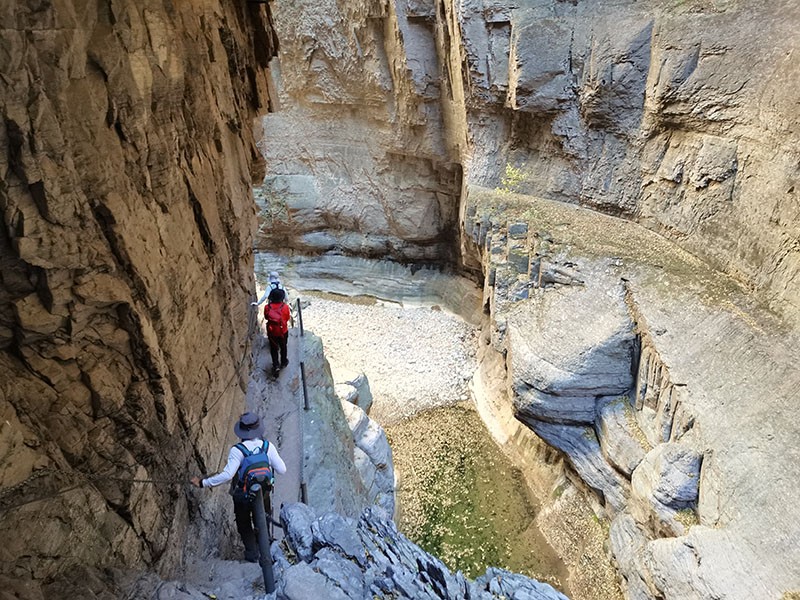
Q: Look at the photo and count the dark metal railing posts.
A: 4